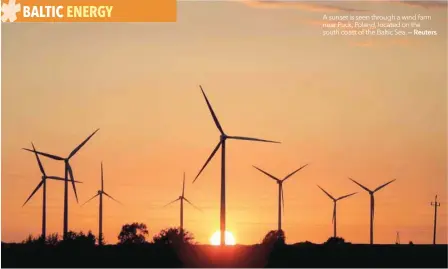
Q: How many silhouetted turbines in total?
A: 8